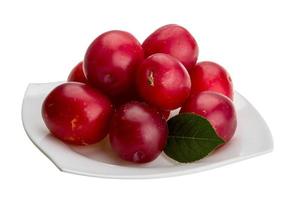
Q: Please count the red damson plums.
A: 8